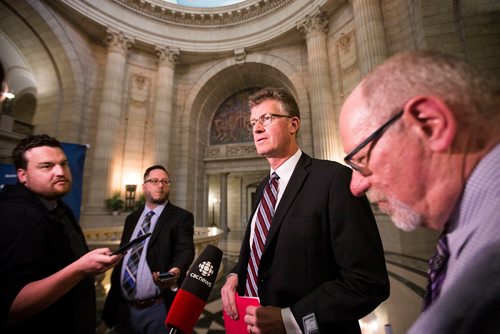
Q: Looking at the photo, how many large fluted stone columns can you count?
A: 4